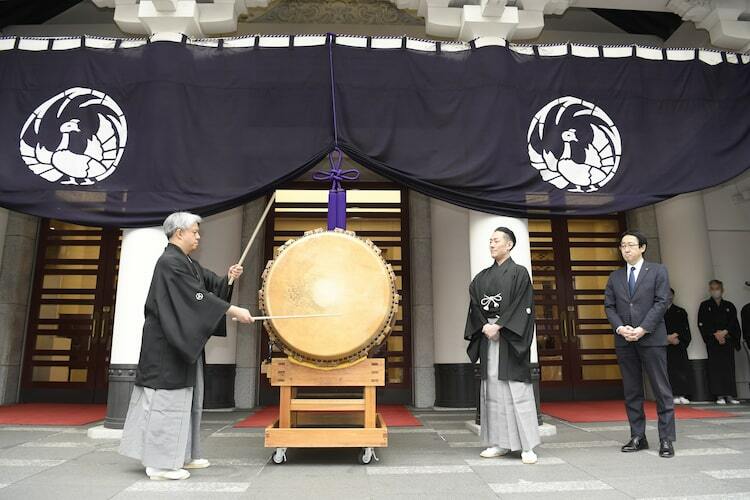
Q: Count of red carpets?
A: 3